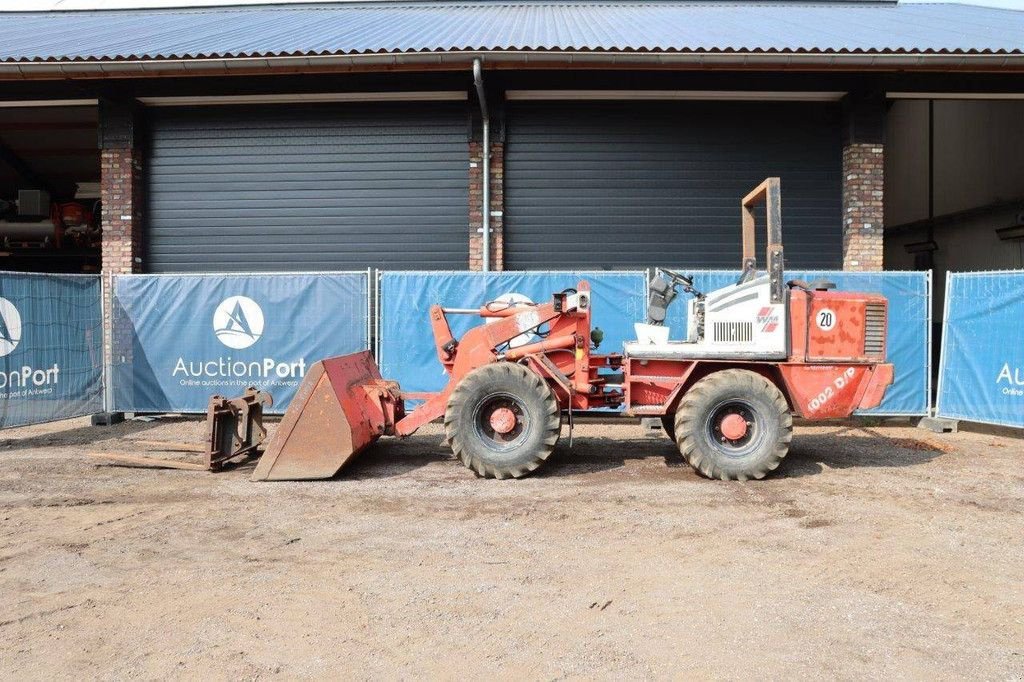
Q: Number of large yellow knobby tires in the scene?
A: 0